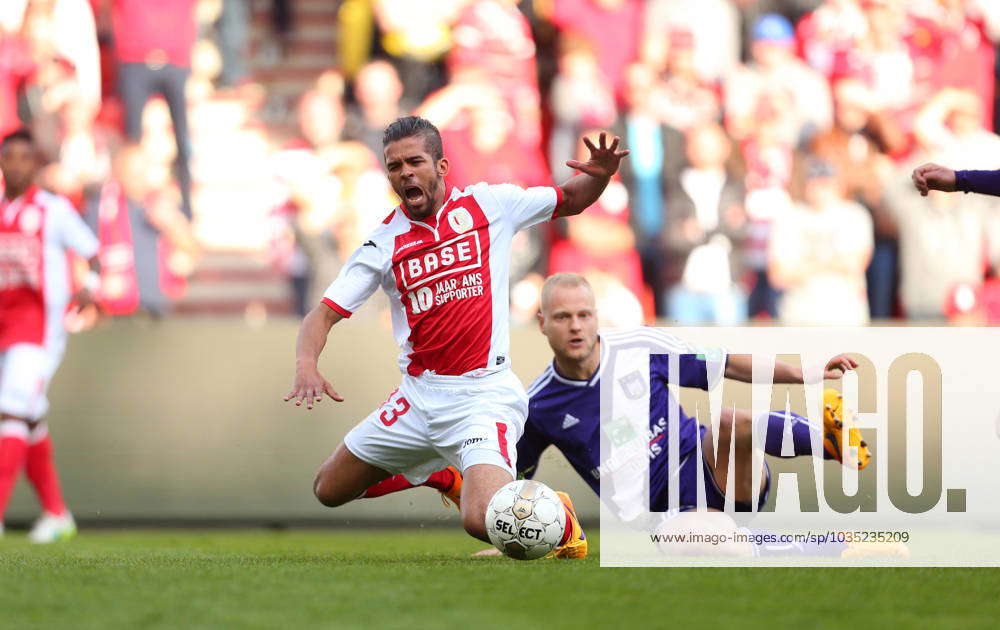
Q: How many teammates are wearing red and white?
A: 2